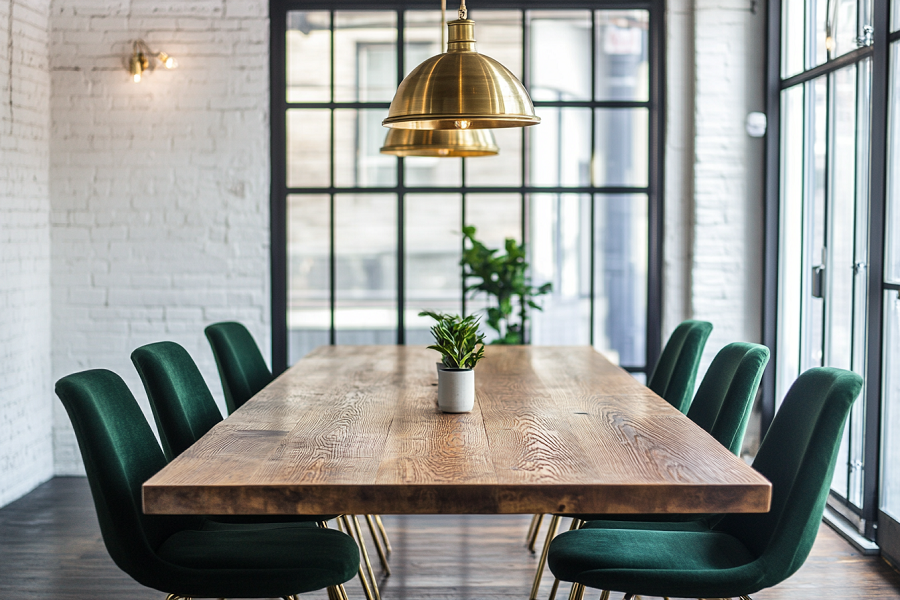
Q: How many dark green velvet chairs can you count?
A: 6